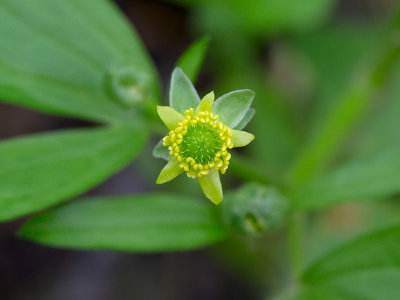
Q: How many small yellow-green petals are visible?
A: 5